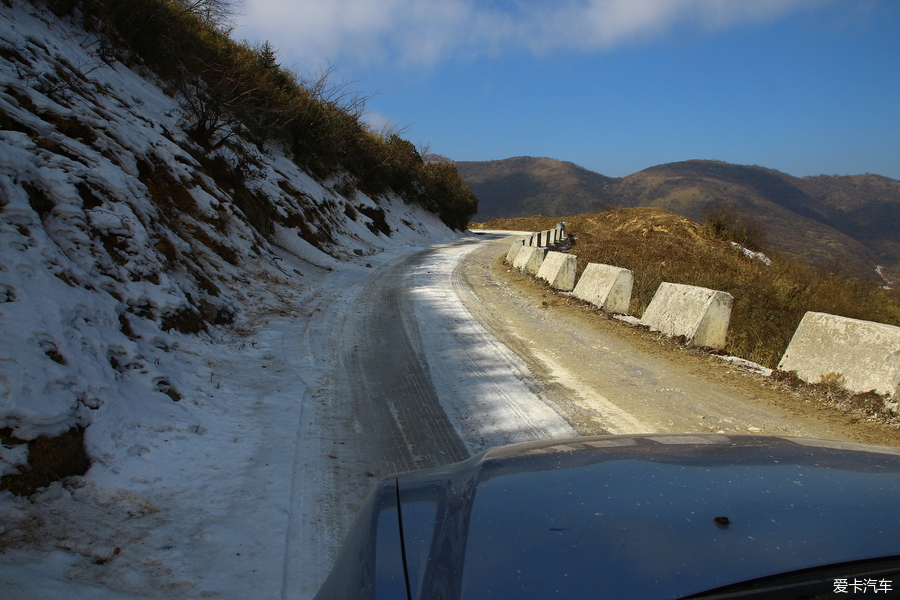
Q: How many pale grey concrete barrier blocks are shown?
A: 11